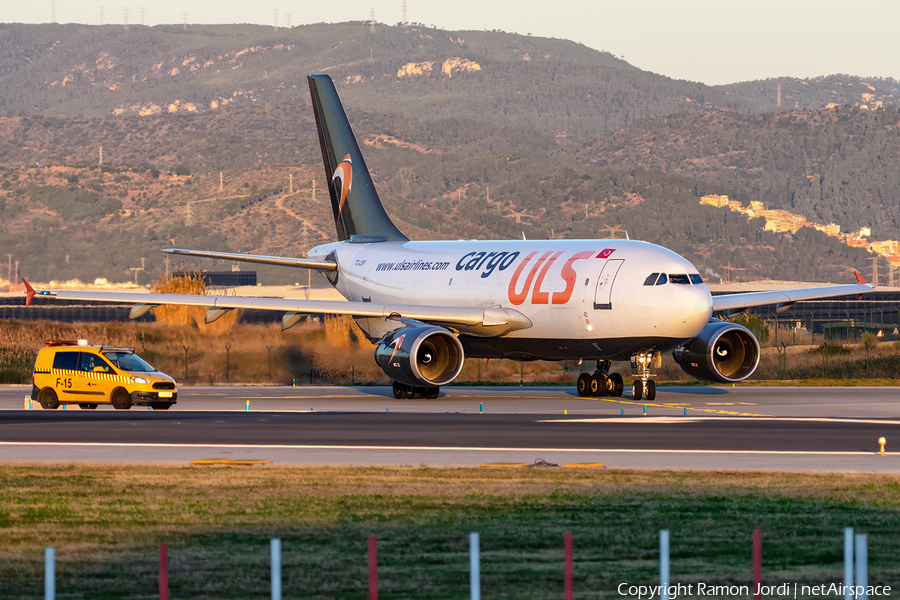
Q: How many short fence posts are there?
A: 10